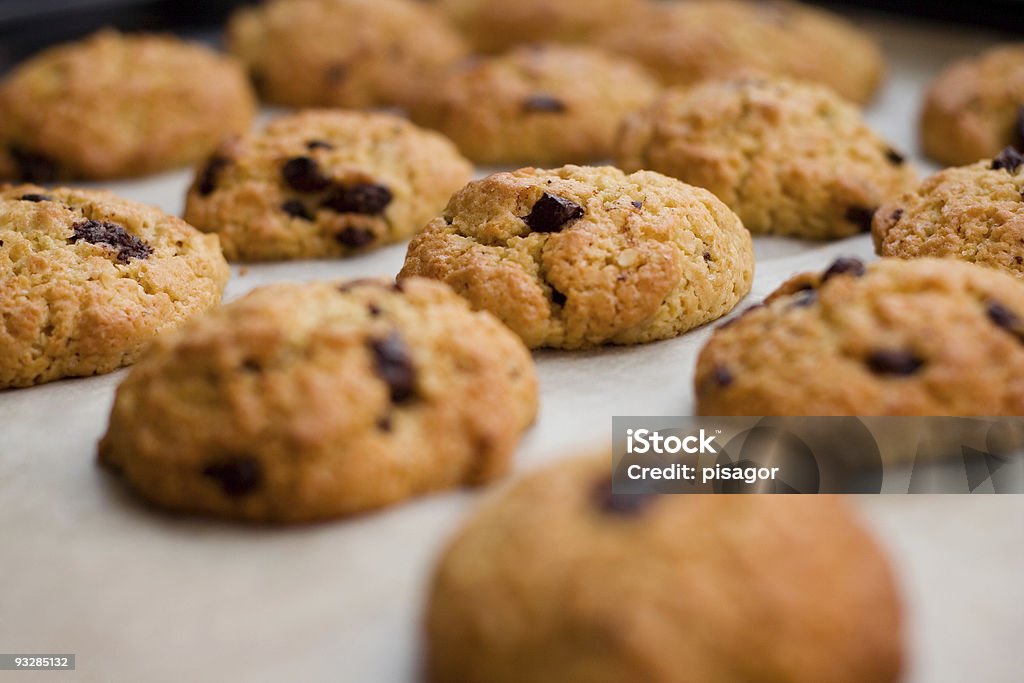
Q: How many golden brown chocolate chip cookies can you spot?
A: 14